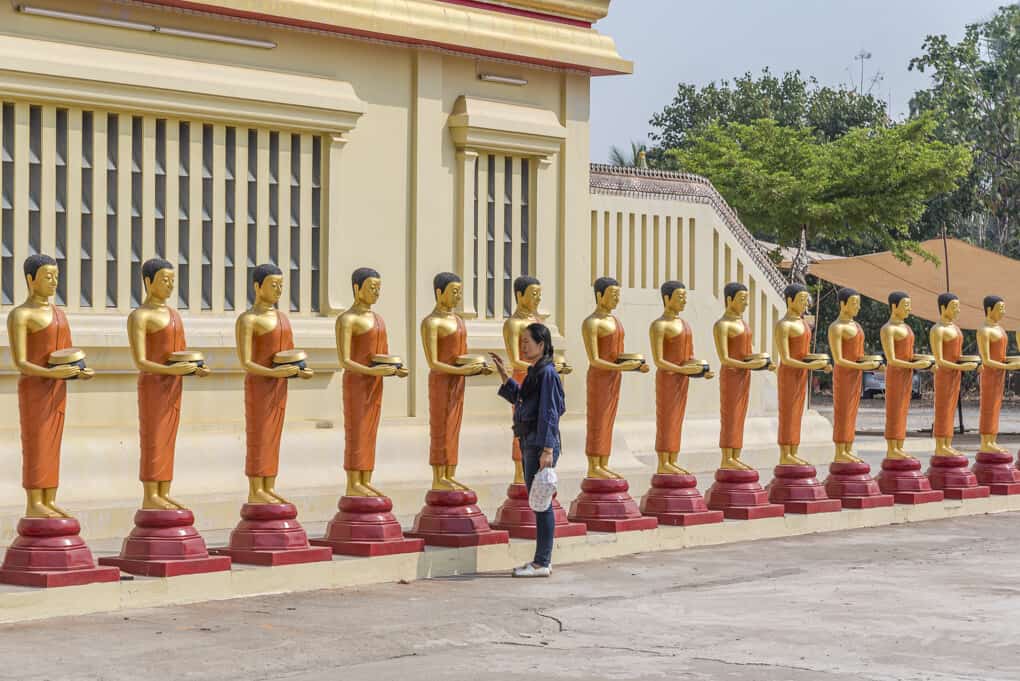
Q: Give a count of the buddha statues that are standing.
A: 14